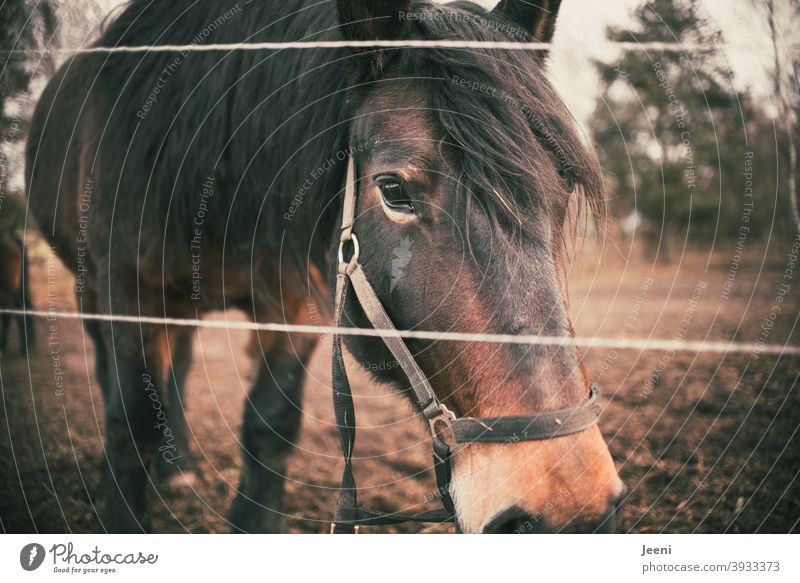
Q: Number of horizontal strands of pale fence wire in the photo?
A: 2